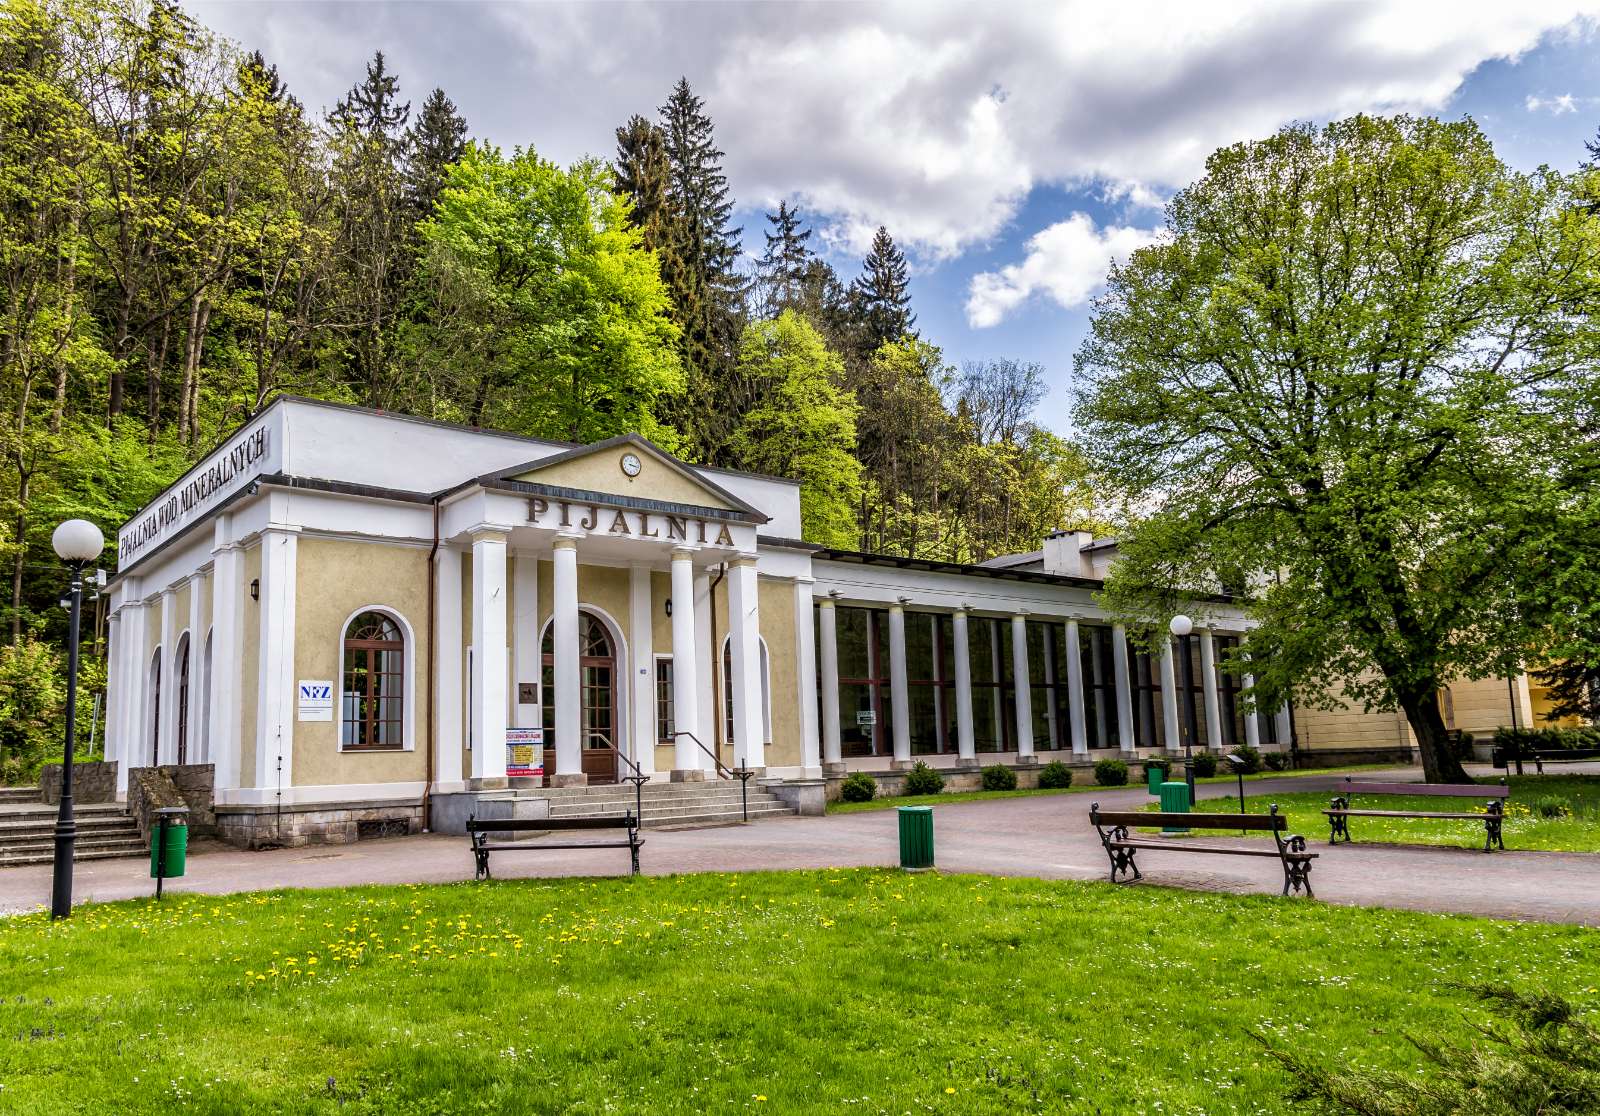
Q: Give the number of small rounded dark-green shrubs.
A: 9